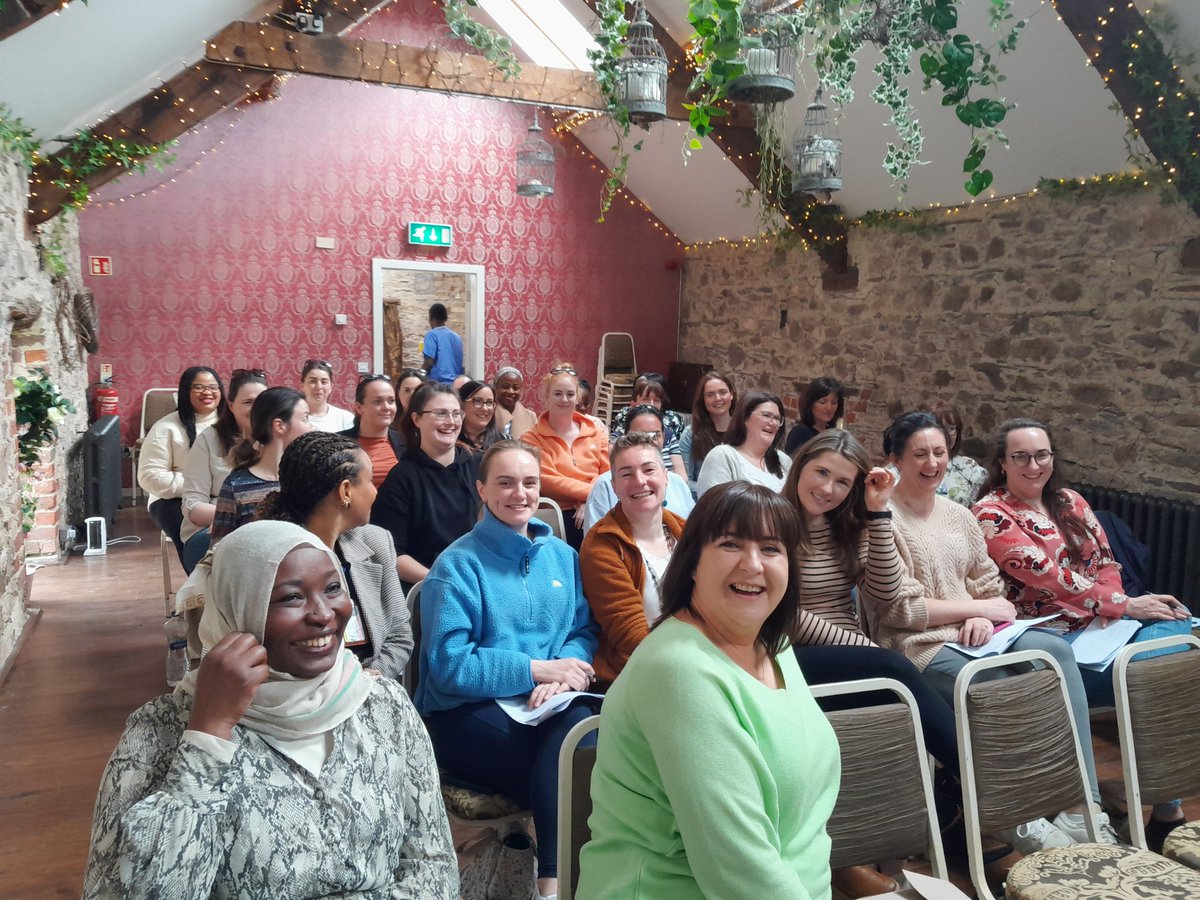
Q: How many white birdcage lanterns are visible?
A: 4